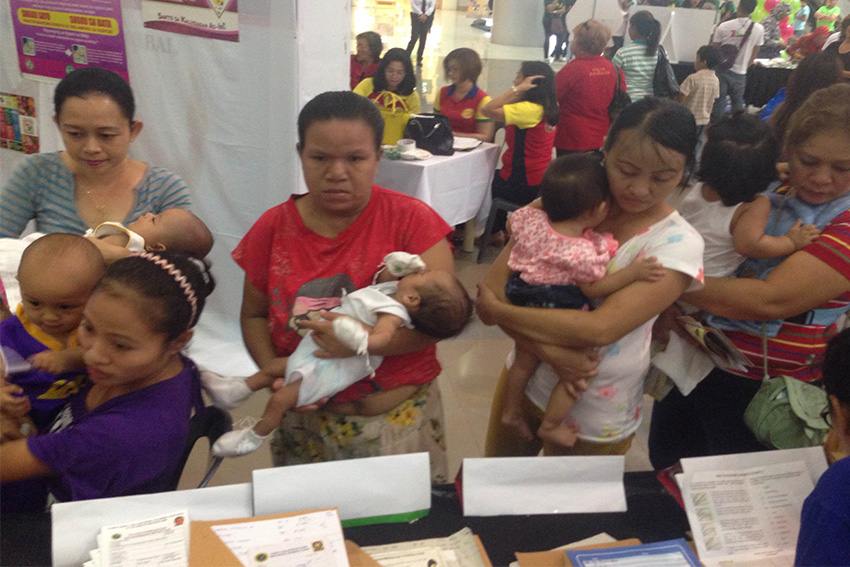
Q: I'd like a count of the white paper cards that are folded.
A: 3